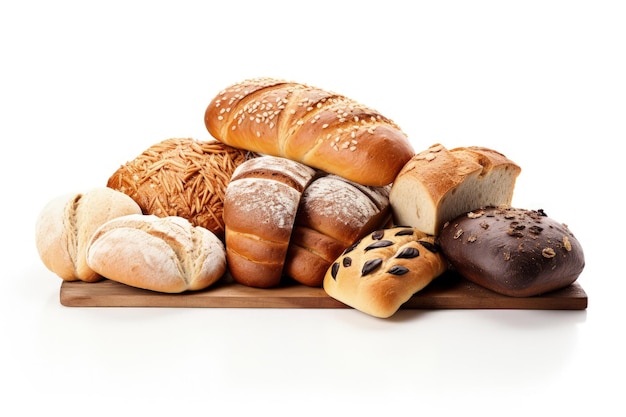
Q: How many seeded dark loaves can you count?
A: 1